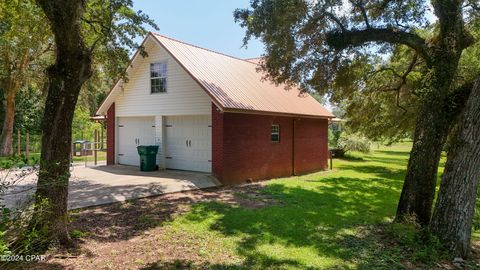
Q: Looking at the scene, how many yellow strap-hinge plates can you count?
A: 0